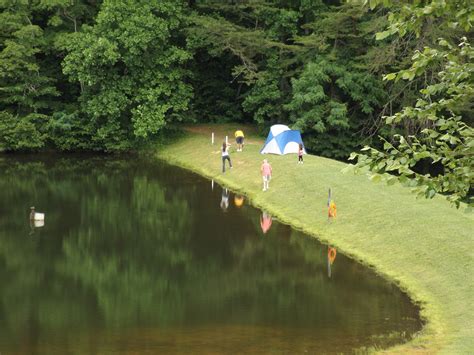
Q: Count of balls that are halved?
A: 0